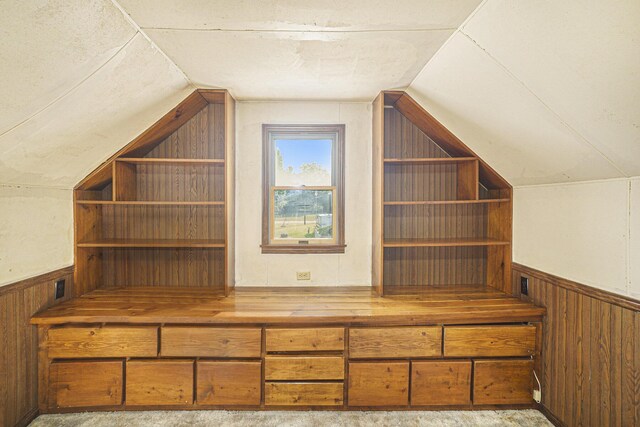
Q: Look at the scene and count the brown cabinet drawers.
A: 13